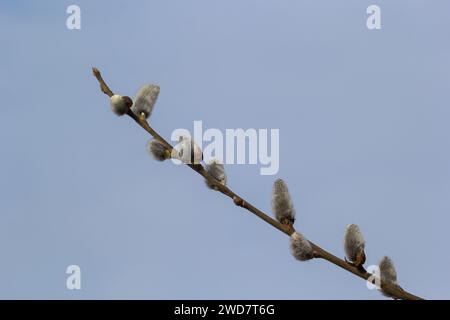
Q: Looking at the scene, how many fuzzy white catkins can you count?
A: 9